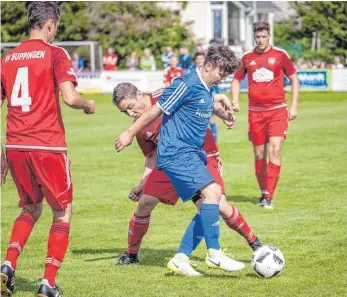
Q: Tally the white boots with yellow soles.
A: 2